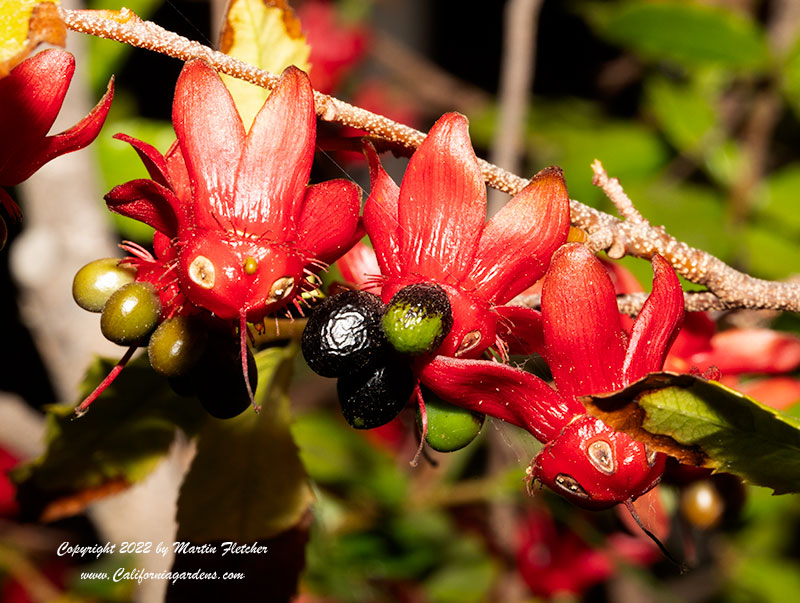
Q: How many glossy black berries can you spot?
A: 2